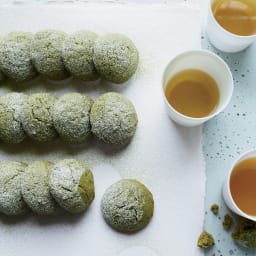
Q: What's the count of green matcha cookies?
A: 12